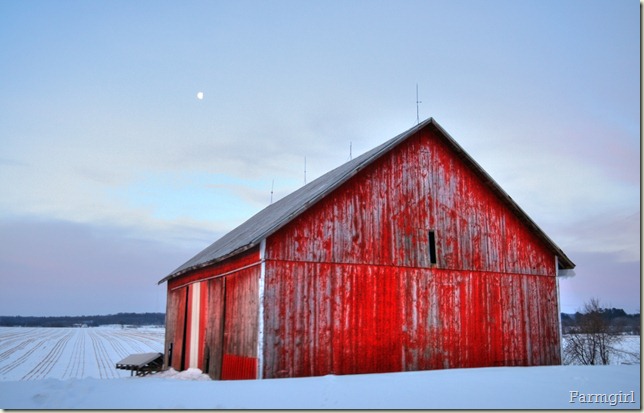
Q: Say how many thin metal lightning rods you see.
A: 4